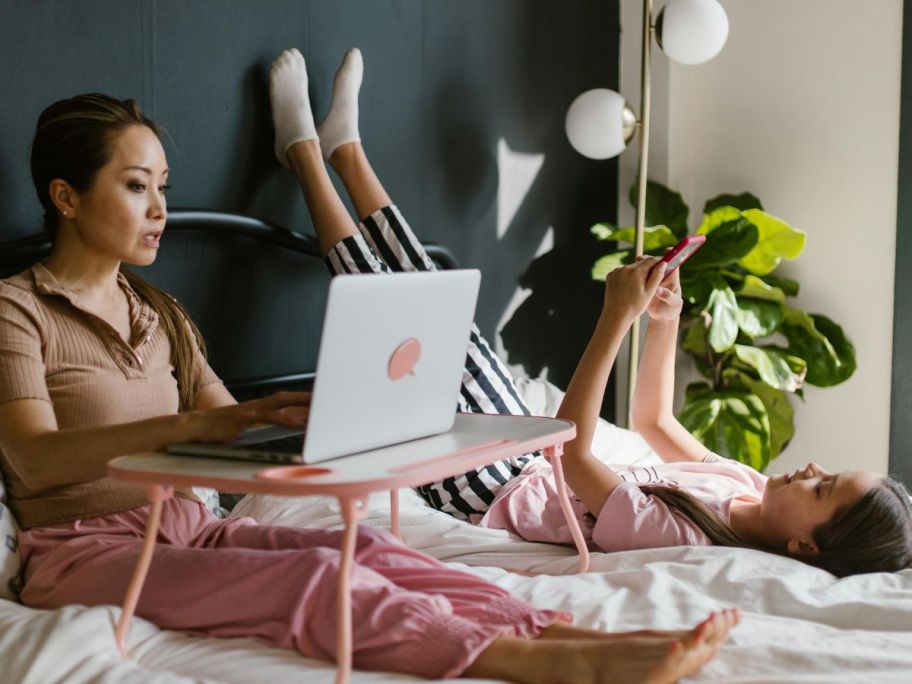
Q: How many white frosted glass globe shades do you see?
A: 2